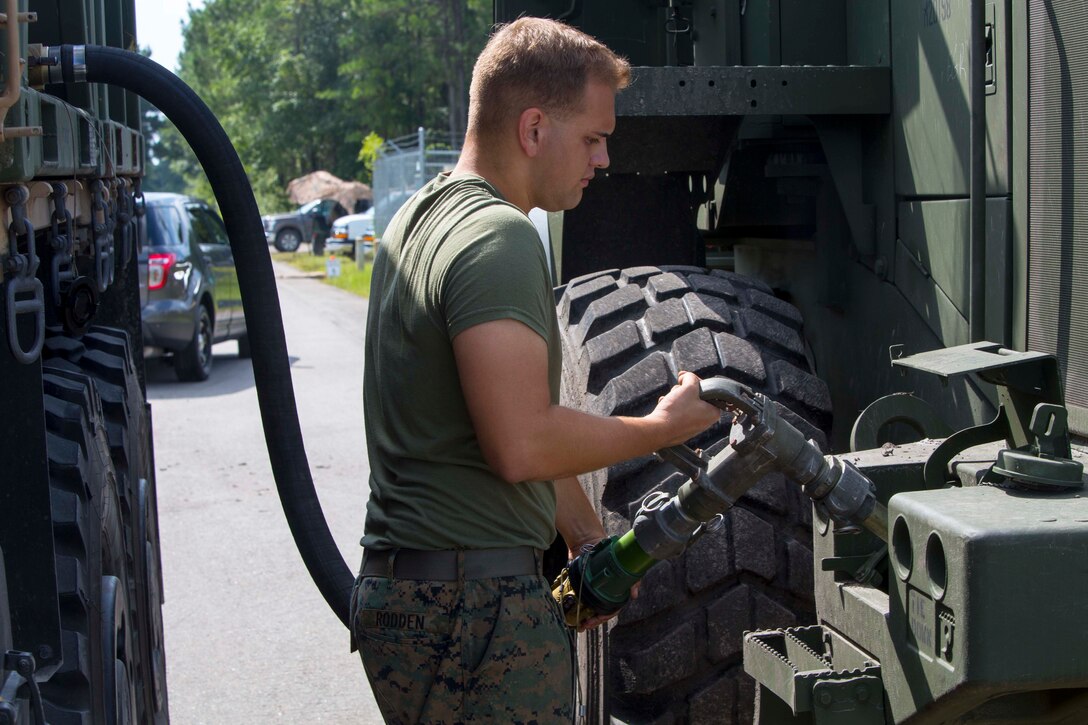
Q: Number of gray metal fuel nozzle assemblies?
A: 1